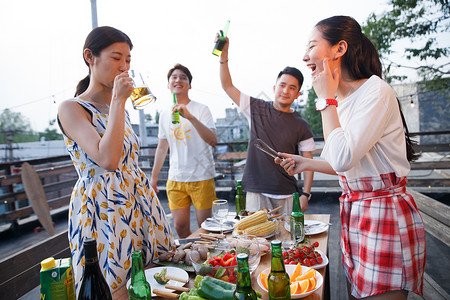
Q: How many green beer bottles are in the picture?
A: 7